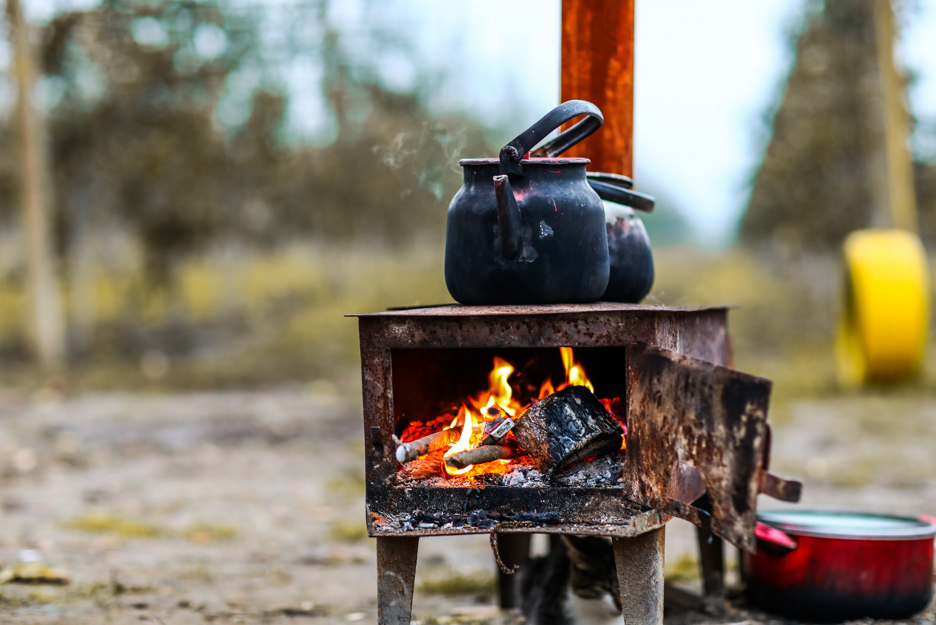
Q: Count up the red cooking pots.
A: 1